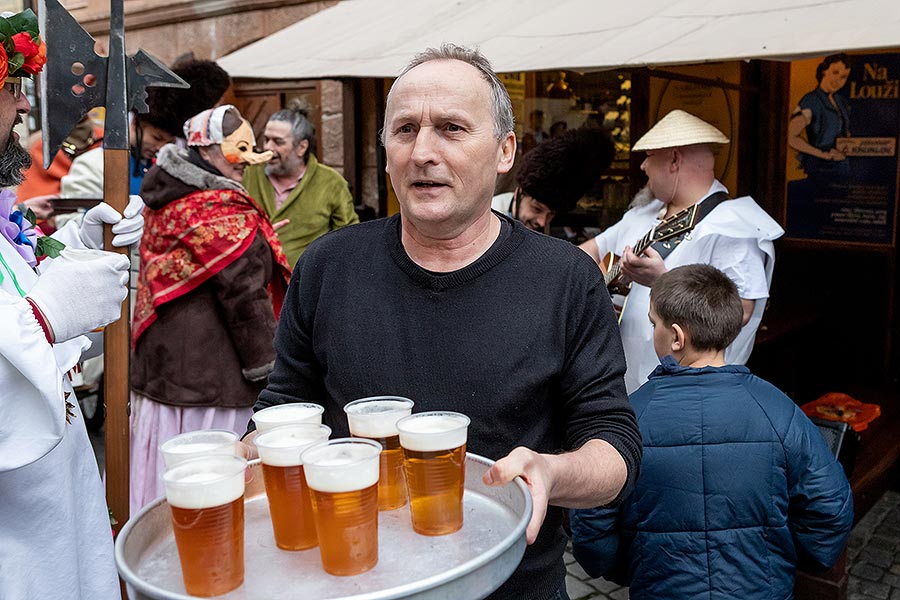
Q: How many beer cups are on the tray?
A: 7